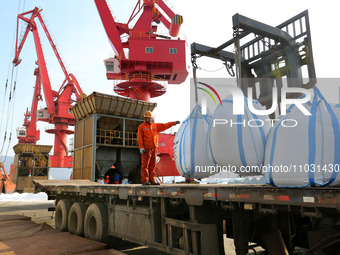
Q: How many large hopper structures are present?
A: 2